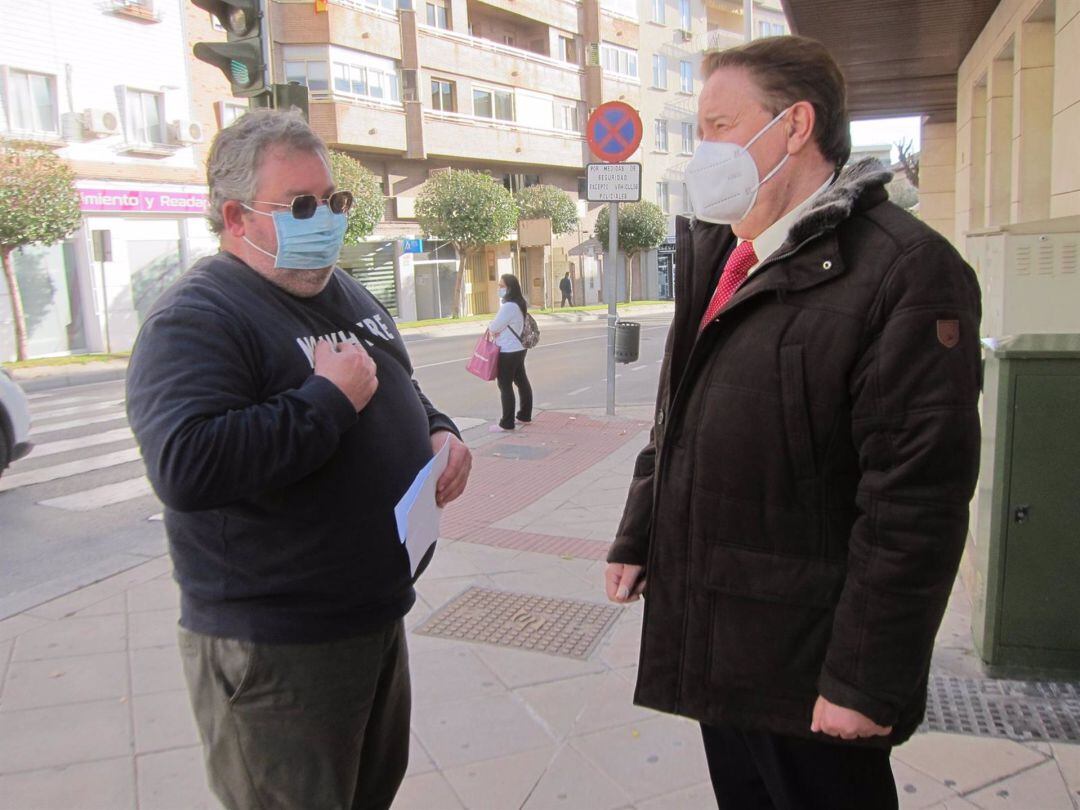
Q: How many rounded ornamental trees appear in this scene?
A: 5